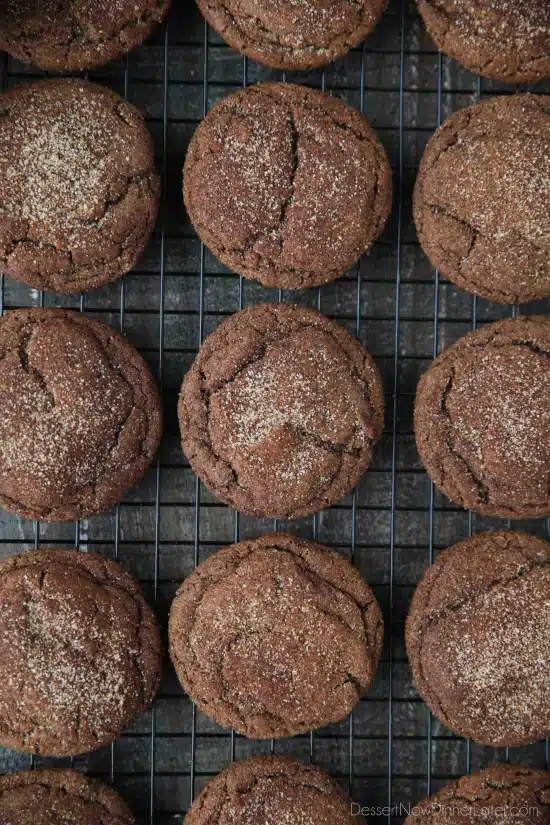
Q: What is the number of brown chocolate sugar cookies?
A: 15